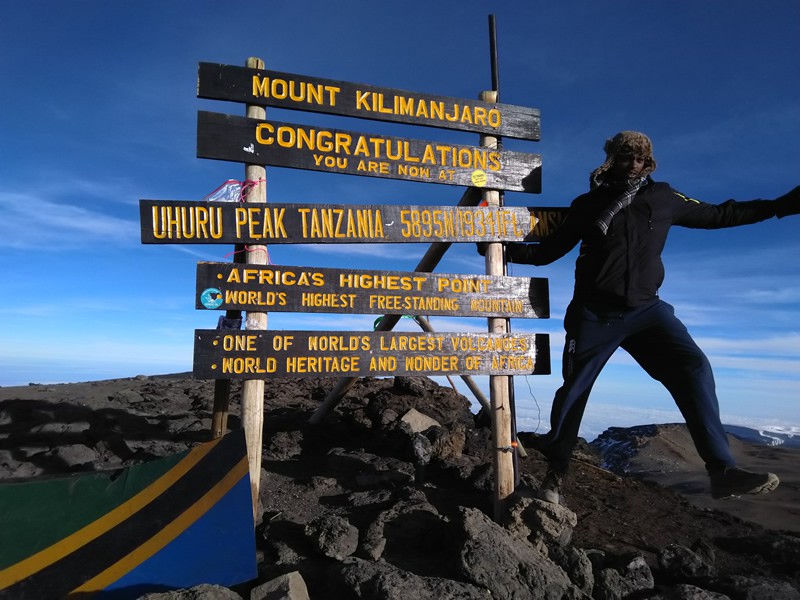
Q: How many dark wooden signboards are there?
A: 5